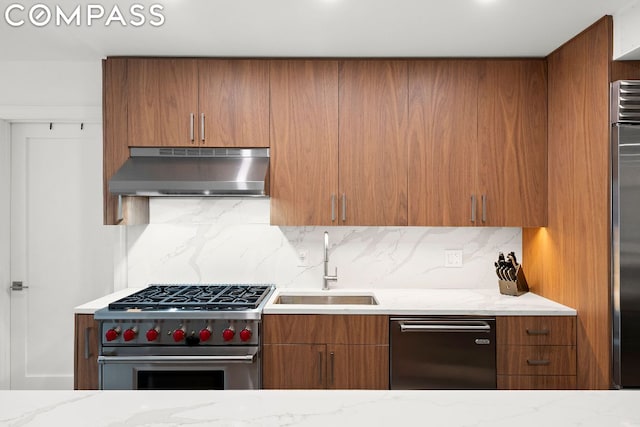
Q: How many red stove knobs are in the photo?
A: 7